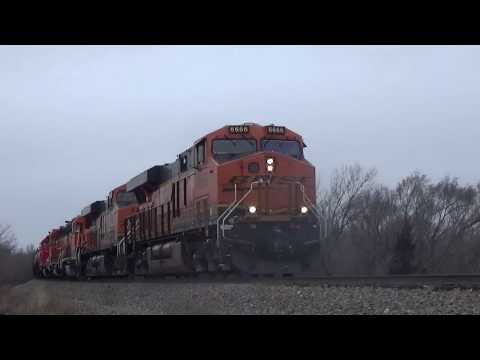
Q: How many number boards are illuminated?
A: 2